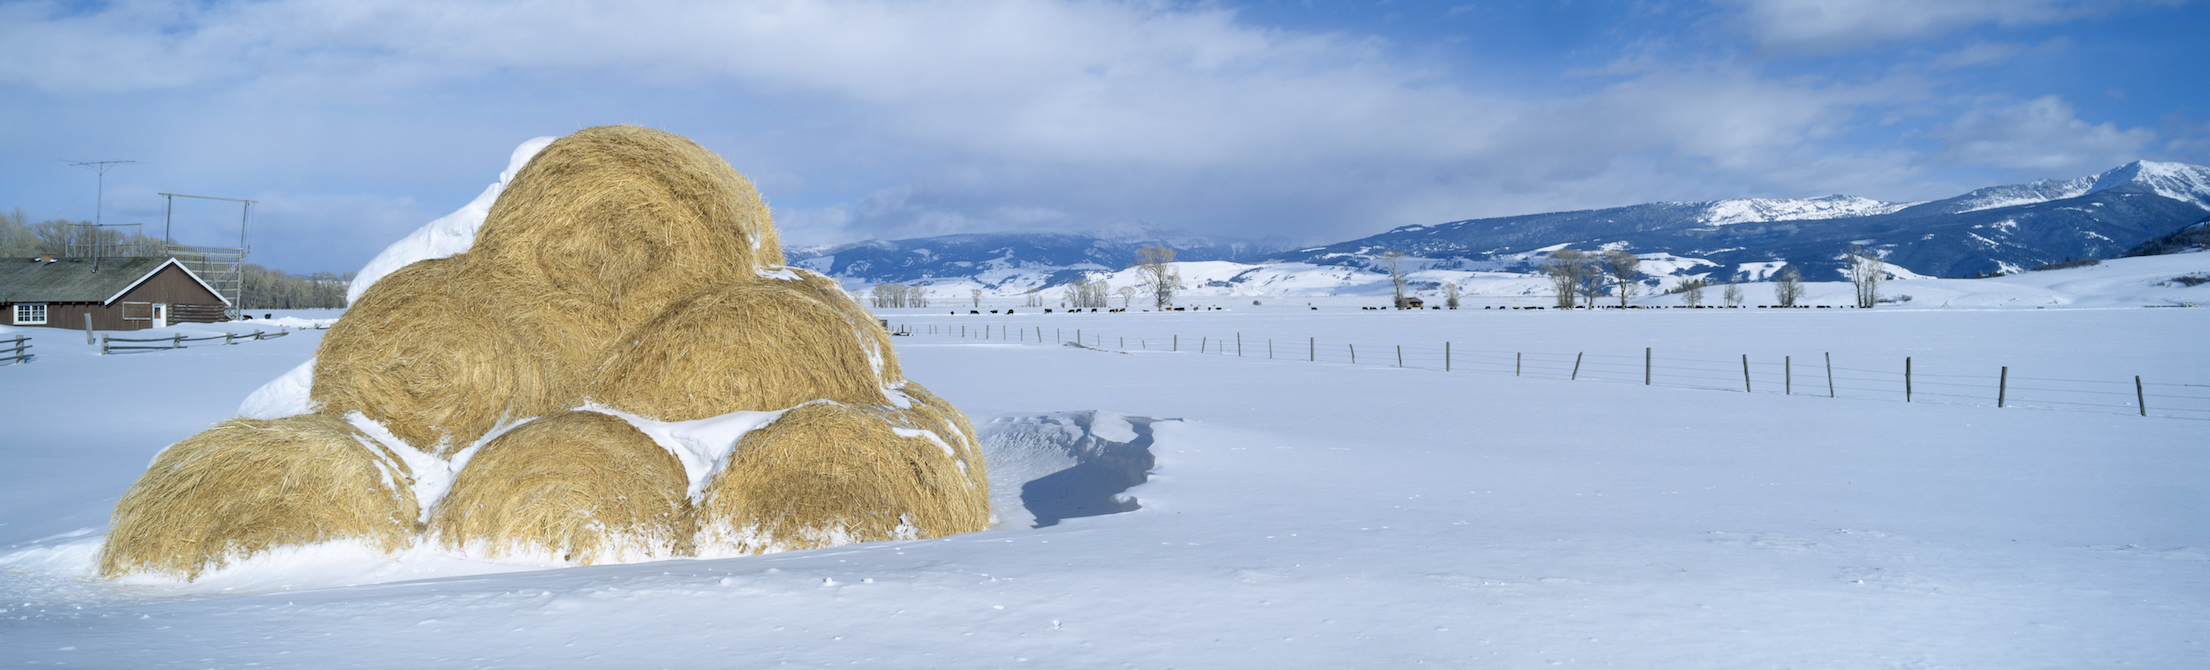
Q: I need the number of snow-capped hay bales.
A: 6